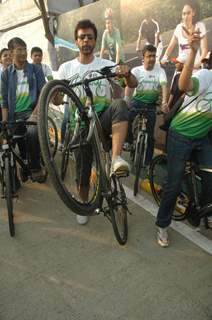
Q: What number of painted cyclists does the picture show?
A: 3